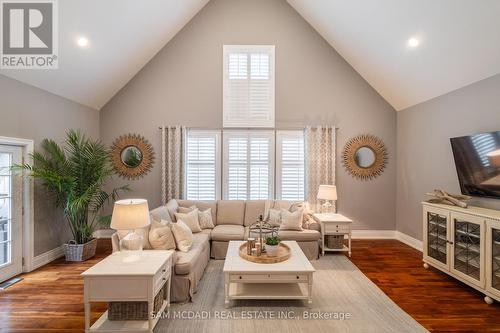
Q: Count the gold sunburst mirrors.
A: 2